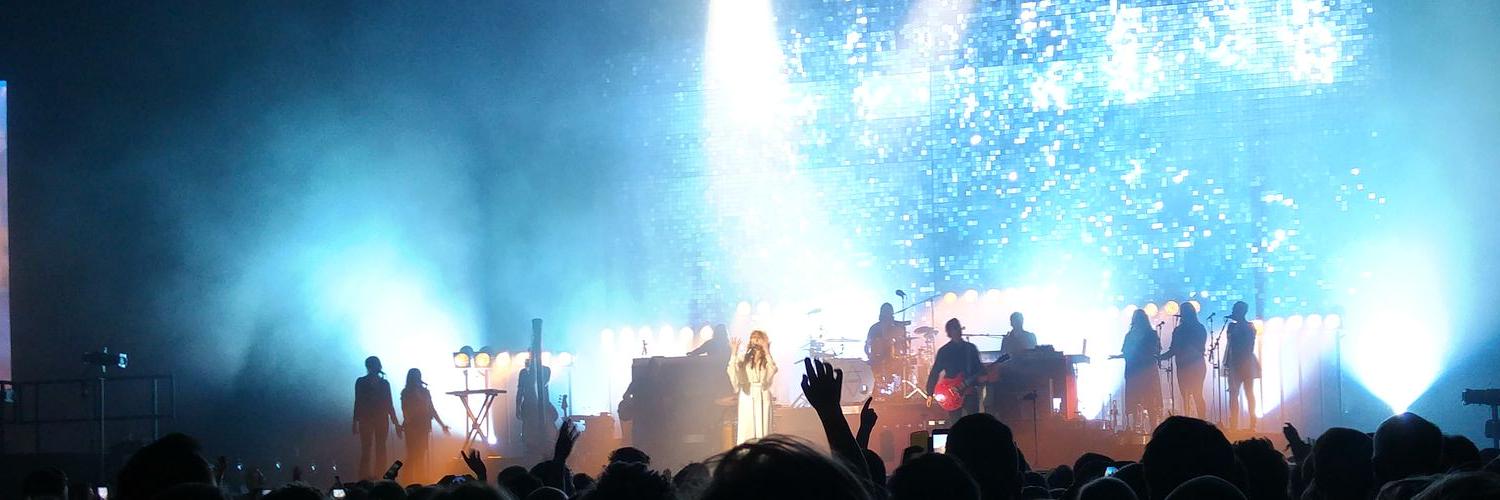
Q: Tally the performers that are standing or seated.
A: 11